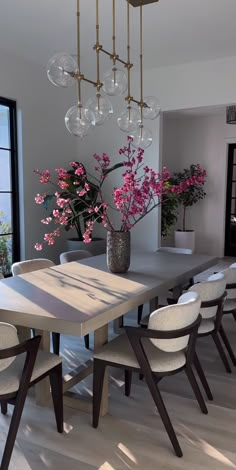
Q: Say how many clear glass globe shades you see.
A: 7